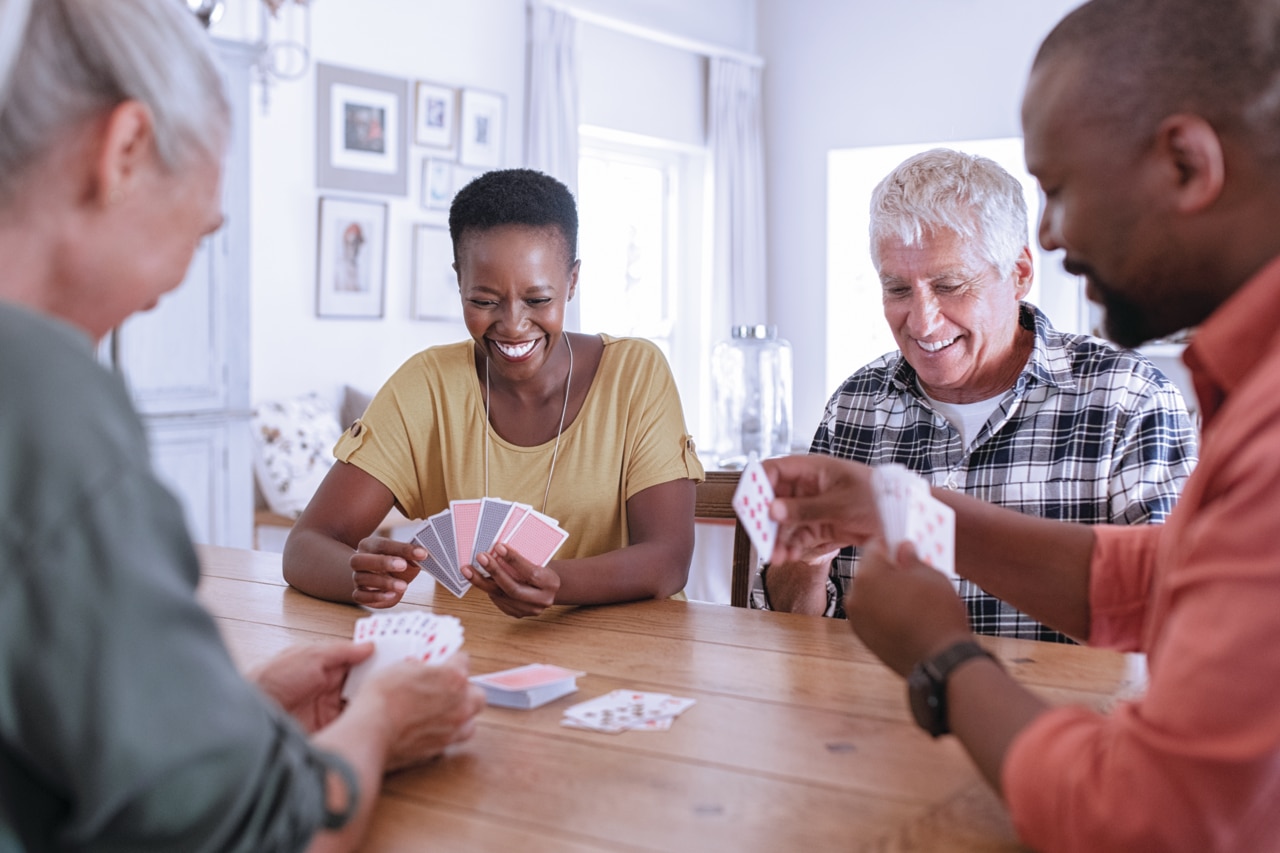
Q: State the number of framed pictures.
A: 6